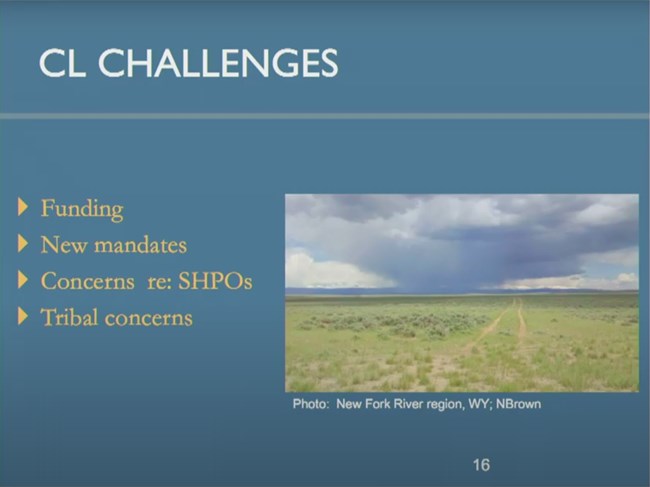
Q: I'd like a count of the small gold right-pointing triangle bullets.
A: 4